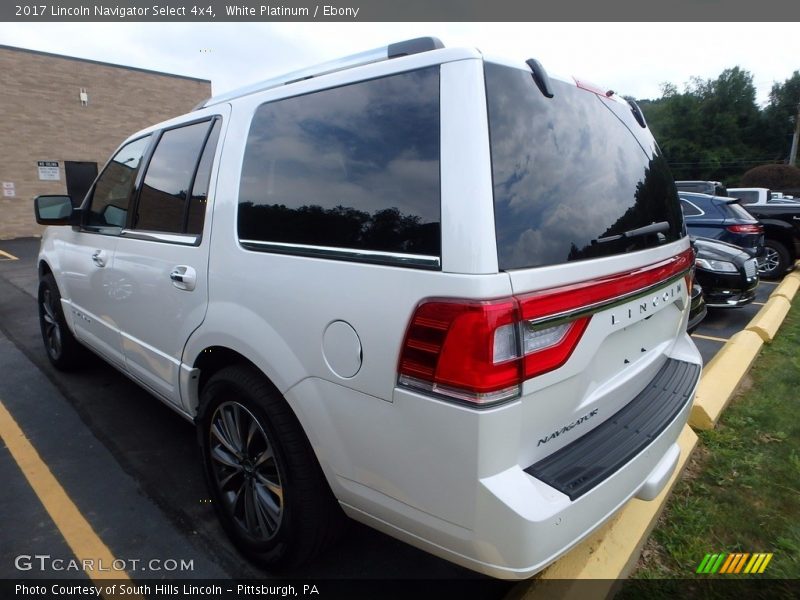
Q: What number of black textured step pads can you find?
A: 1